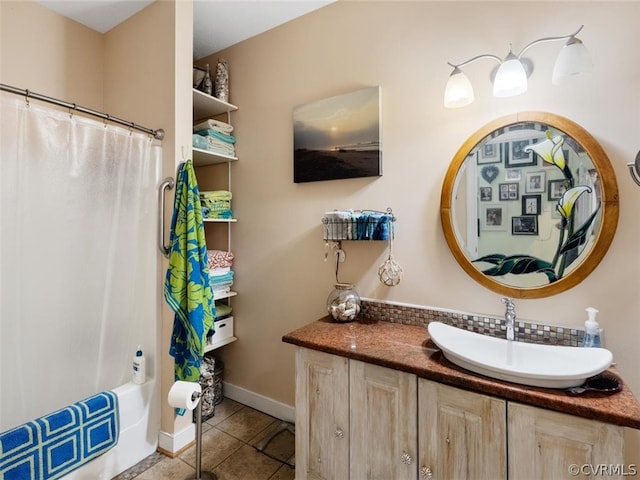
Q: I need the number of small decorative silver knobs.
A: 3